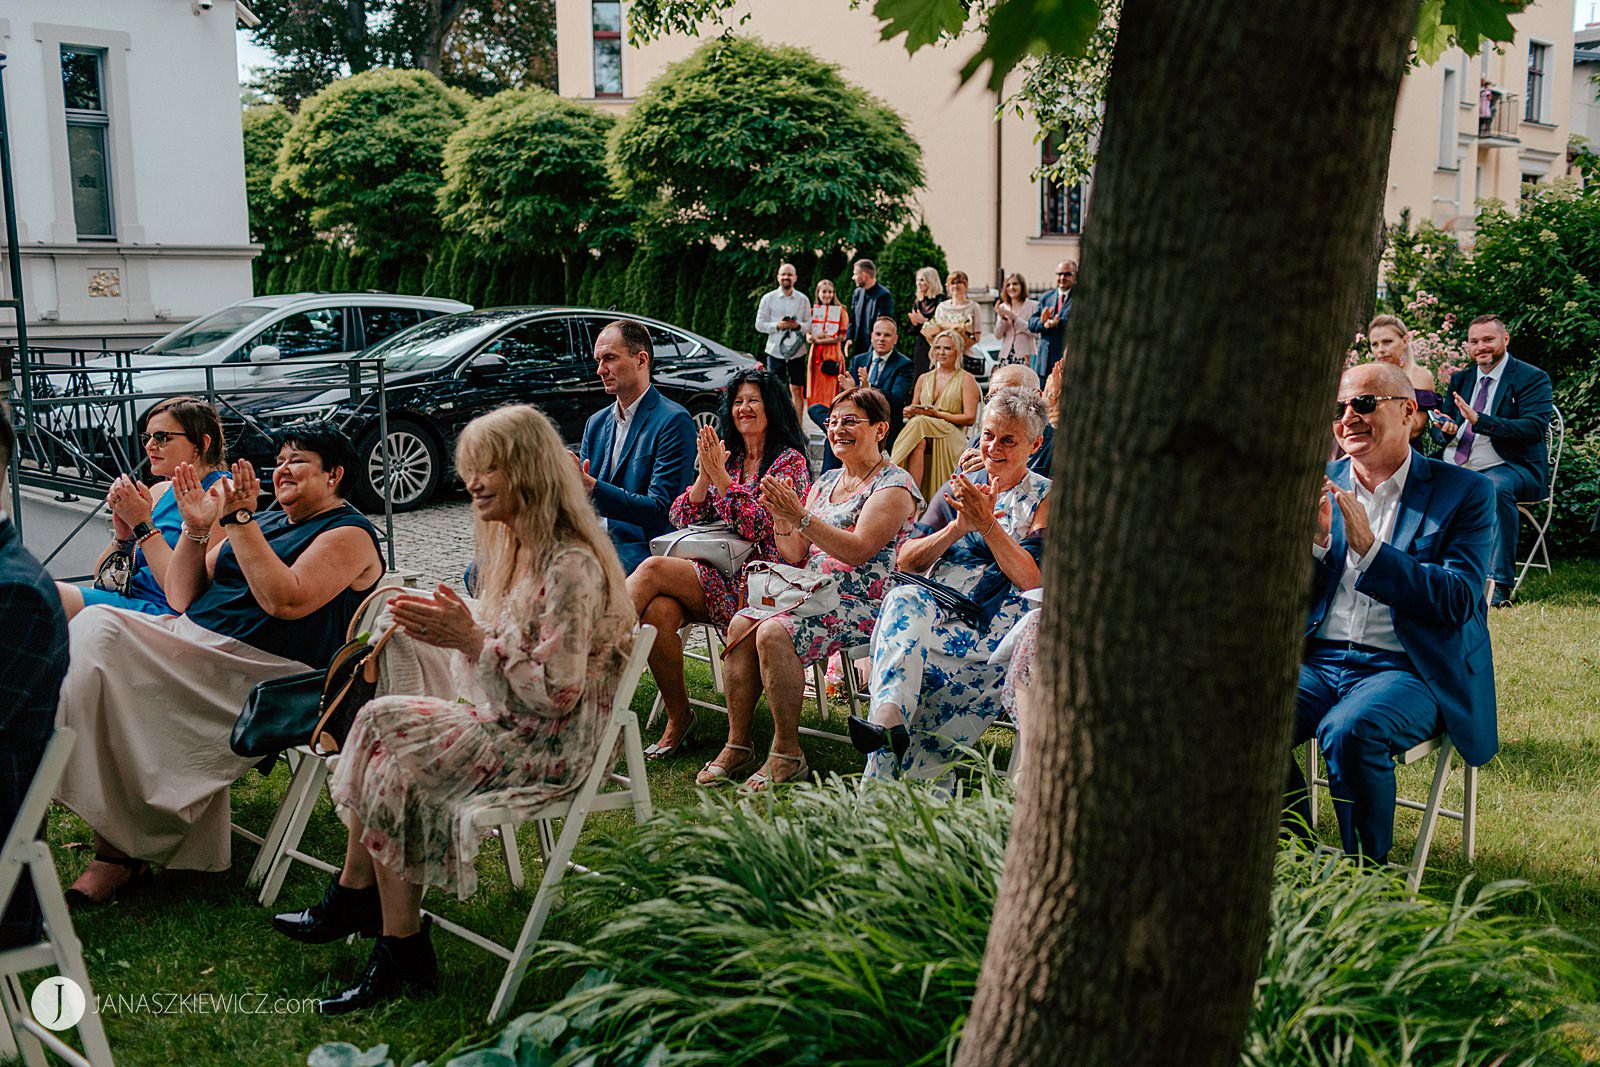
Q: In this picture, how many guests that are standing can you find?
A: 7